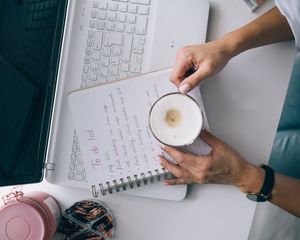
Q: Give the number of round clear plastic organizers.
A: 1